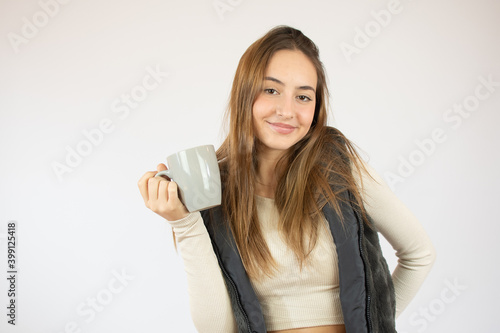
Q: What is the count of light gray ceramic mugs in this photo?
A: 1